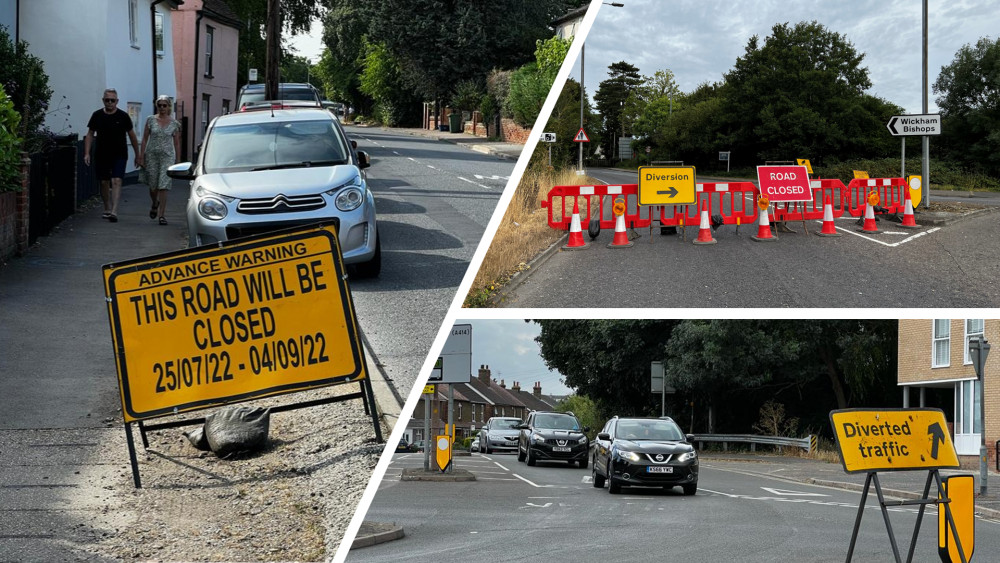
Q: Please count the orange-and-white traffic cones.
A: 7